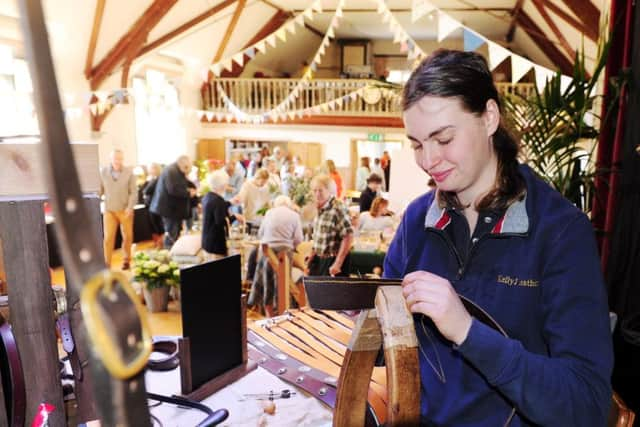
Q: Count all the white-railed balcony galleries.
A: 1